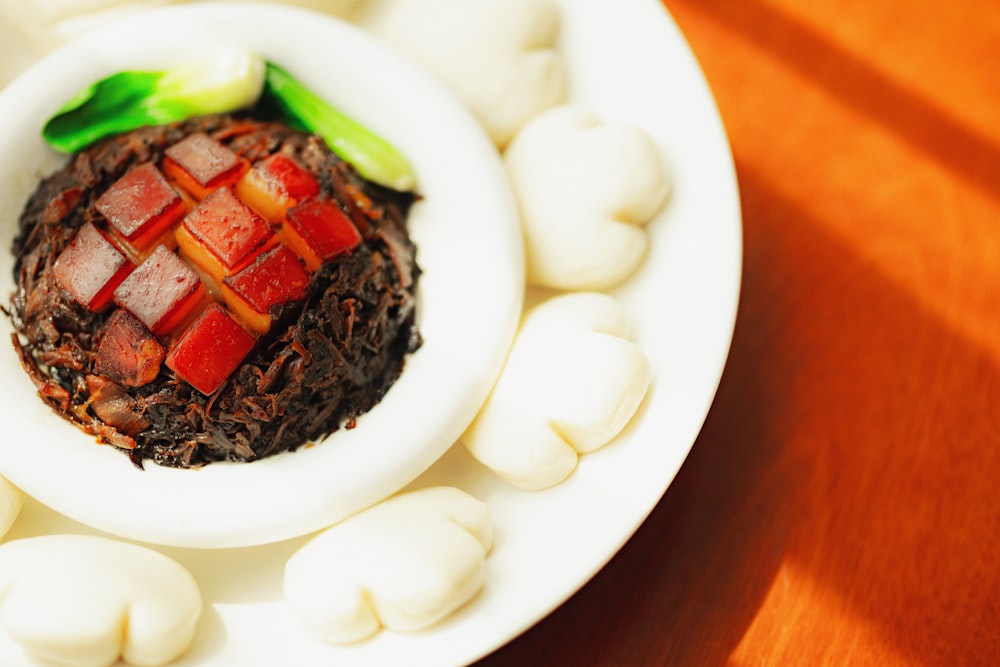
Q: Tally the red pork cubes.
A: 10